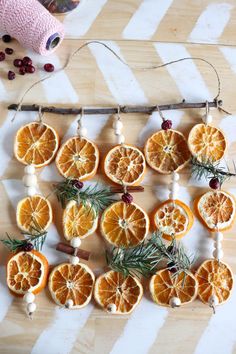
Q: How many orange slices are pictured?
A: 15